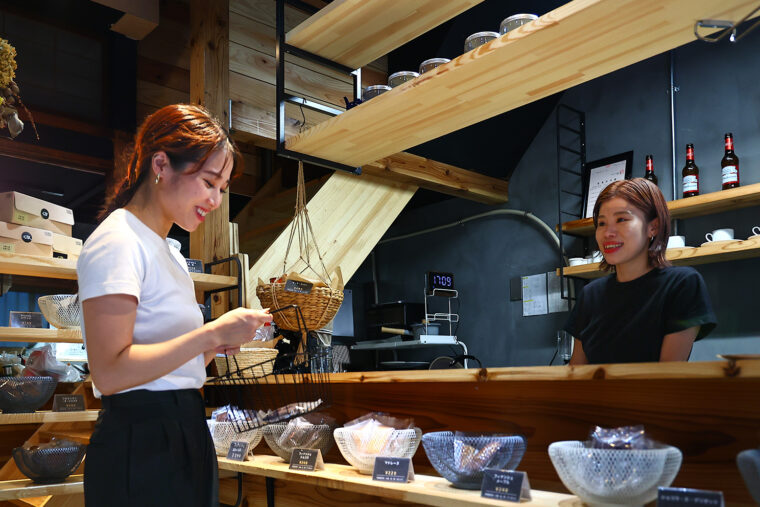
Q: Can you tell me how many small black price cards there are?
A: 9